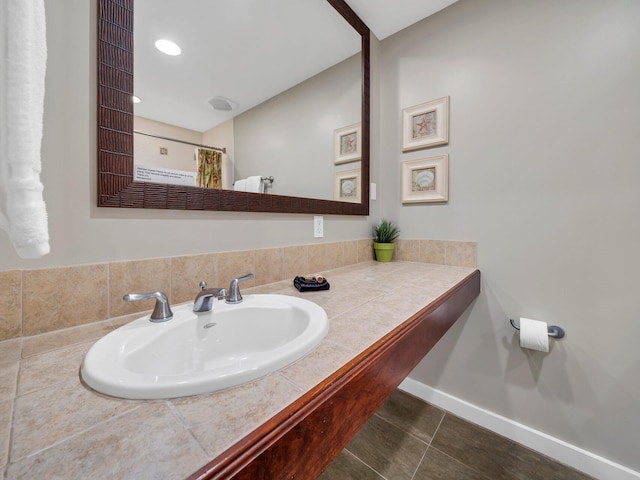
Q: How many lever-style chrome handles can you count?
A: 2